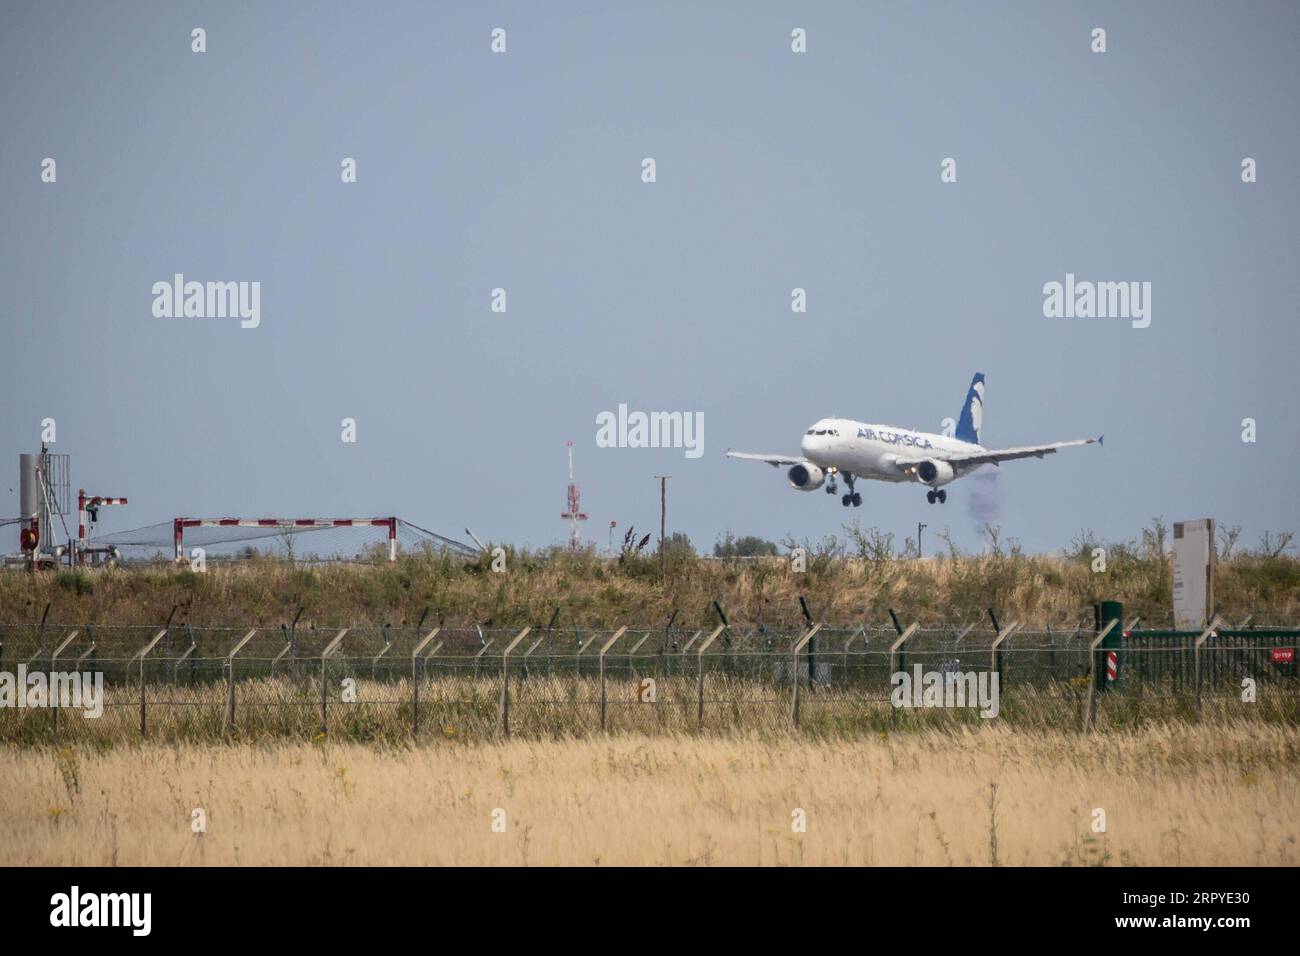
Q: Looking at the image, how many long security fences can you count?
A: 2